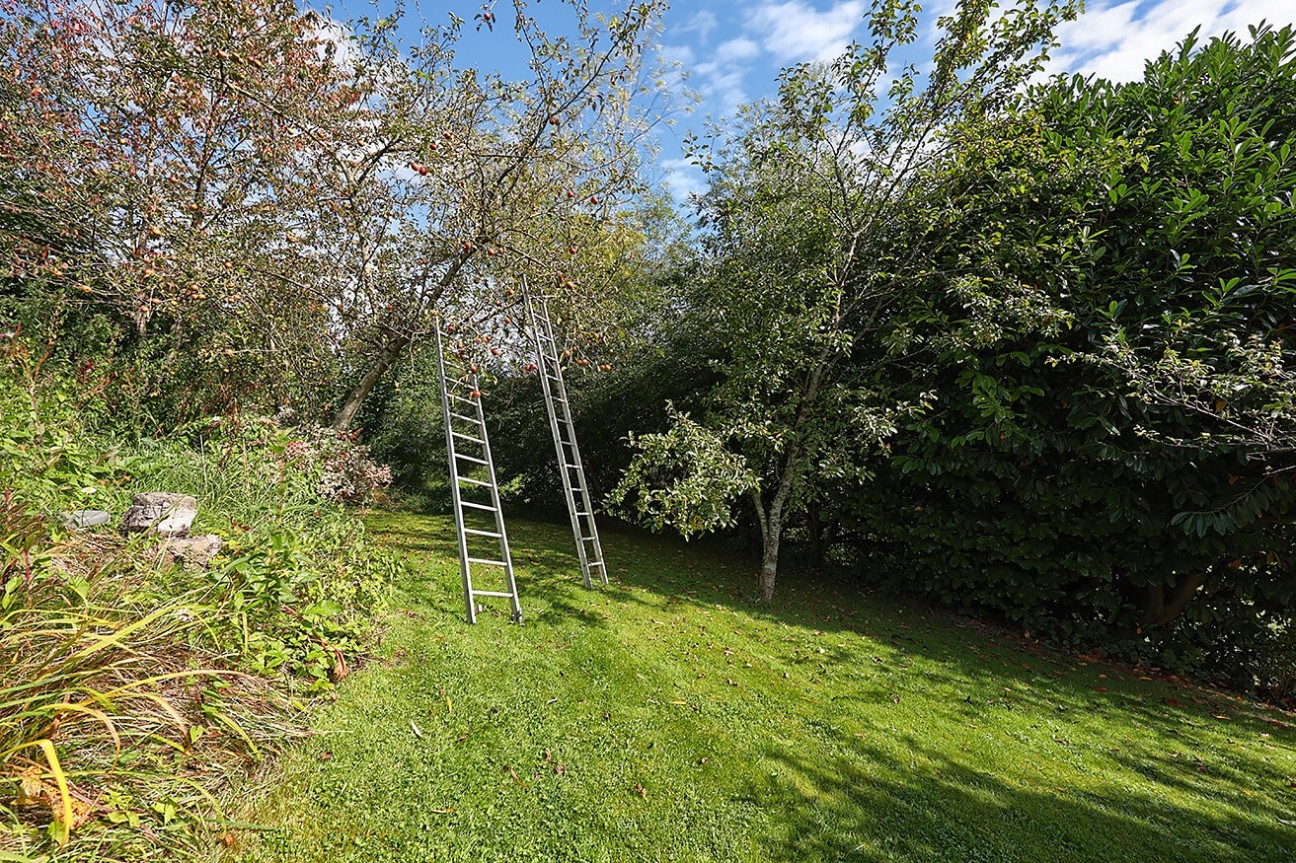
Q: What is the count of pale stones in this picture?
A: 3